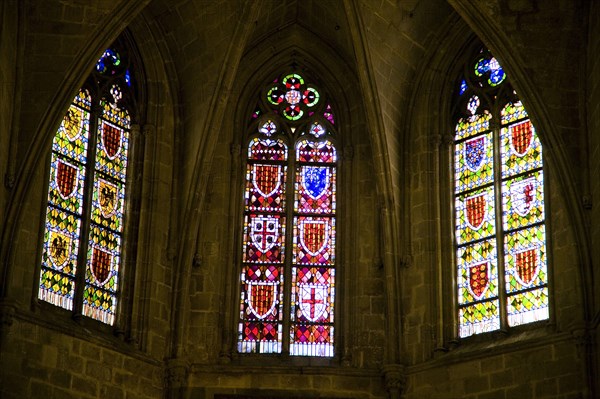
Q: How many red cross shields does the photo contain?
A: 2